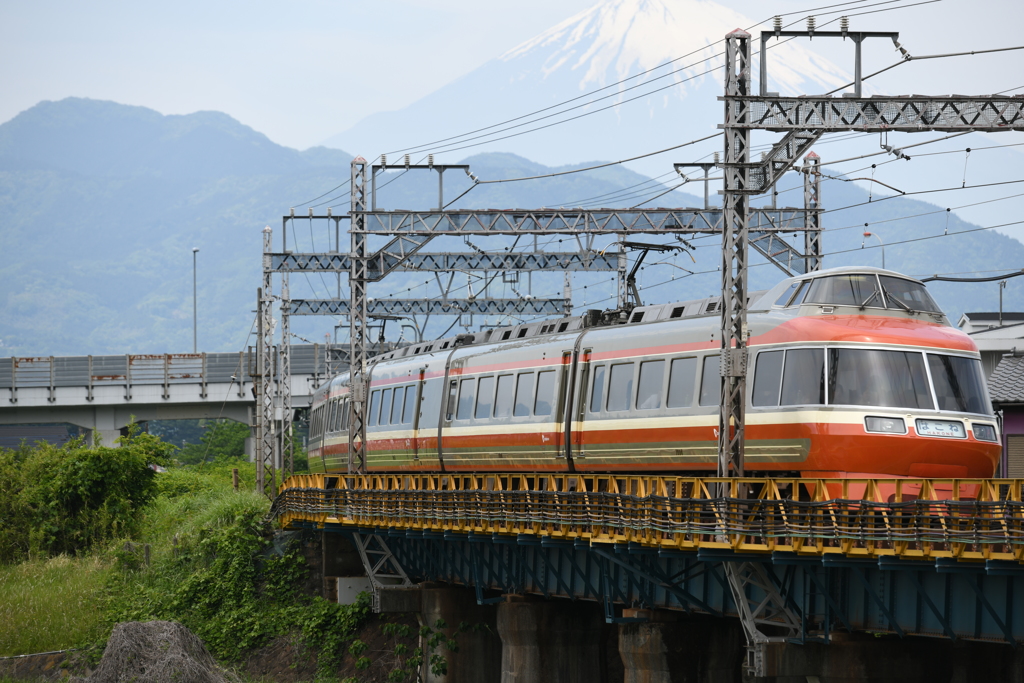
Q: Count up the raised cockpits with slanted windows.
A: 1